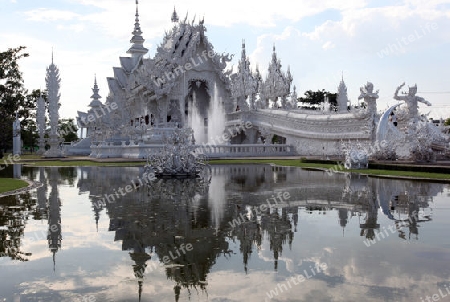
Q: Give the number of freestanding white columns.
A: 3